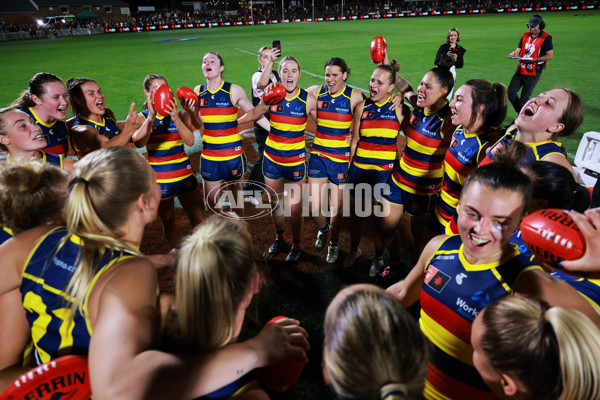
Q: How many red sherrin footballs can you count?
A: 7